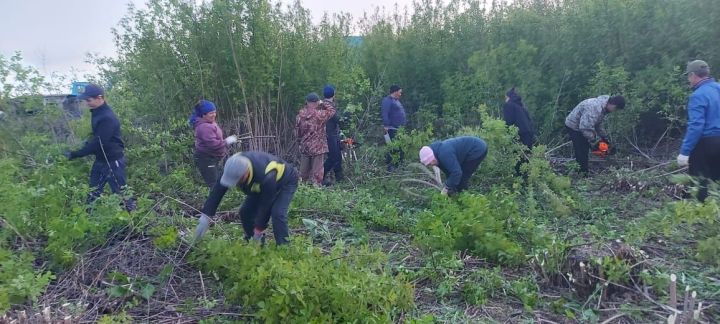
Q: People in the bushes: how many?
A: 10